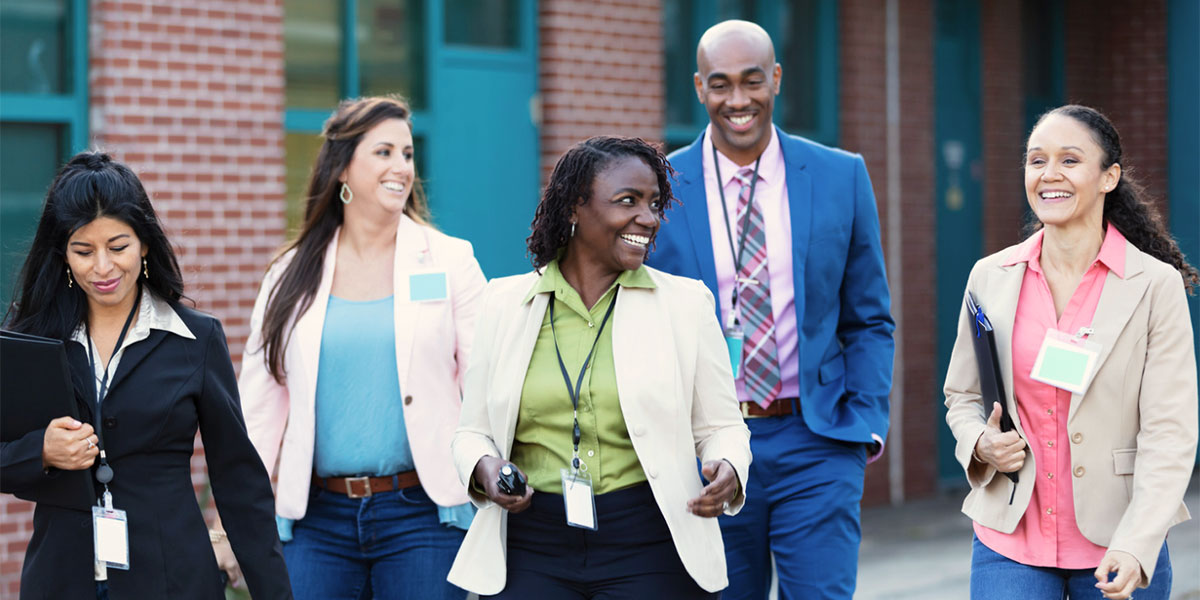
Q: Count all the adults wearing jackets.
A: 5